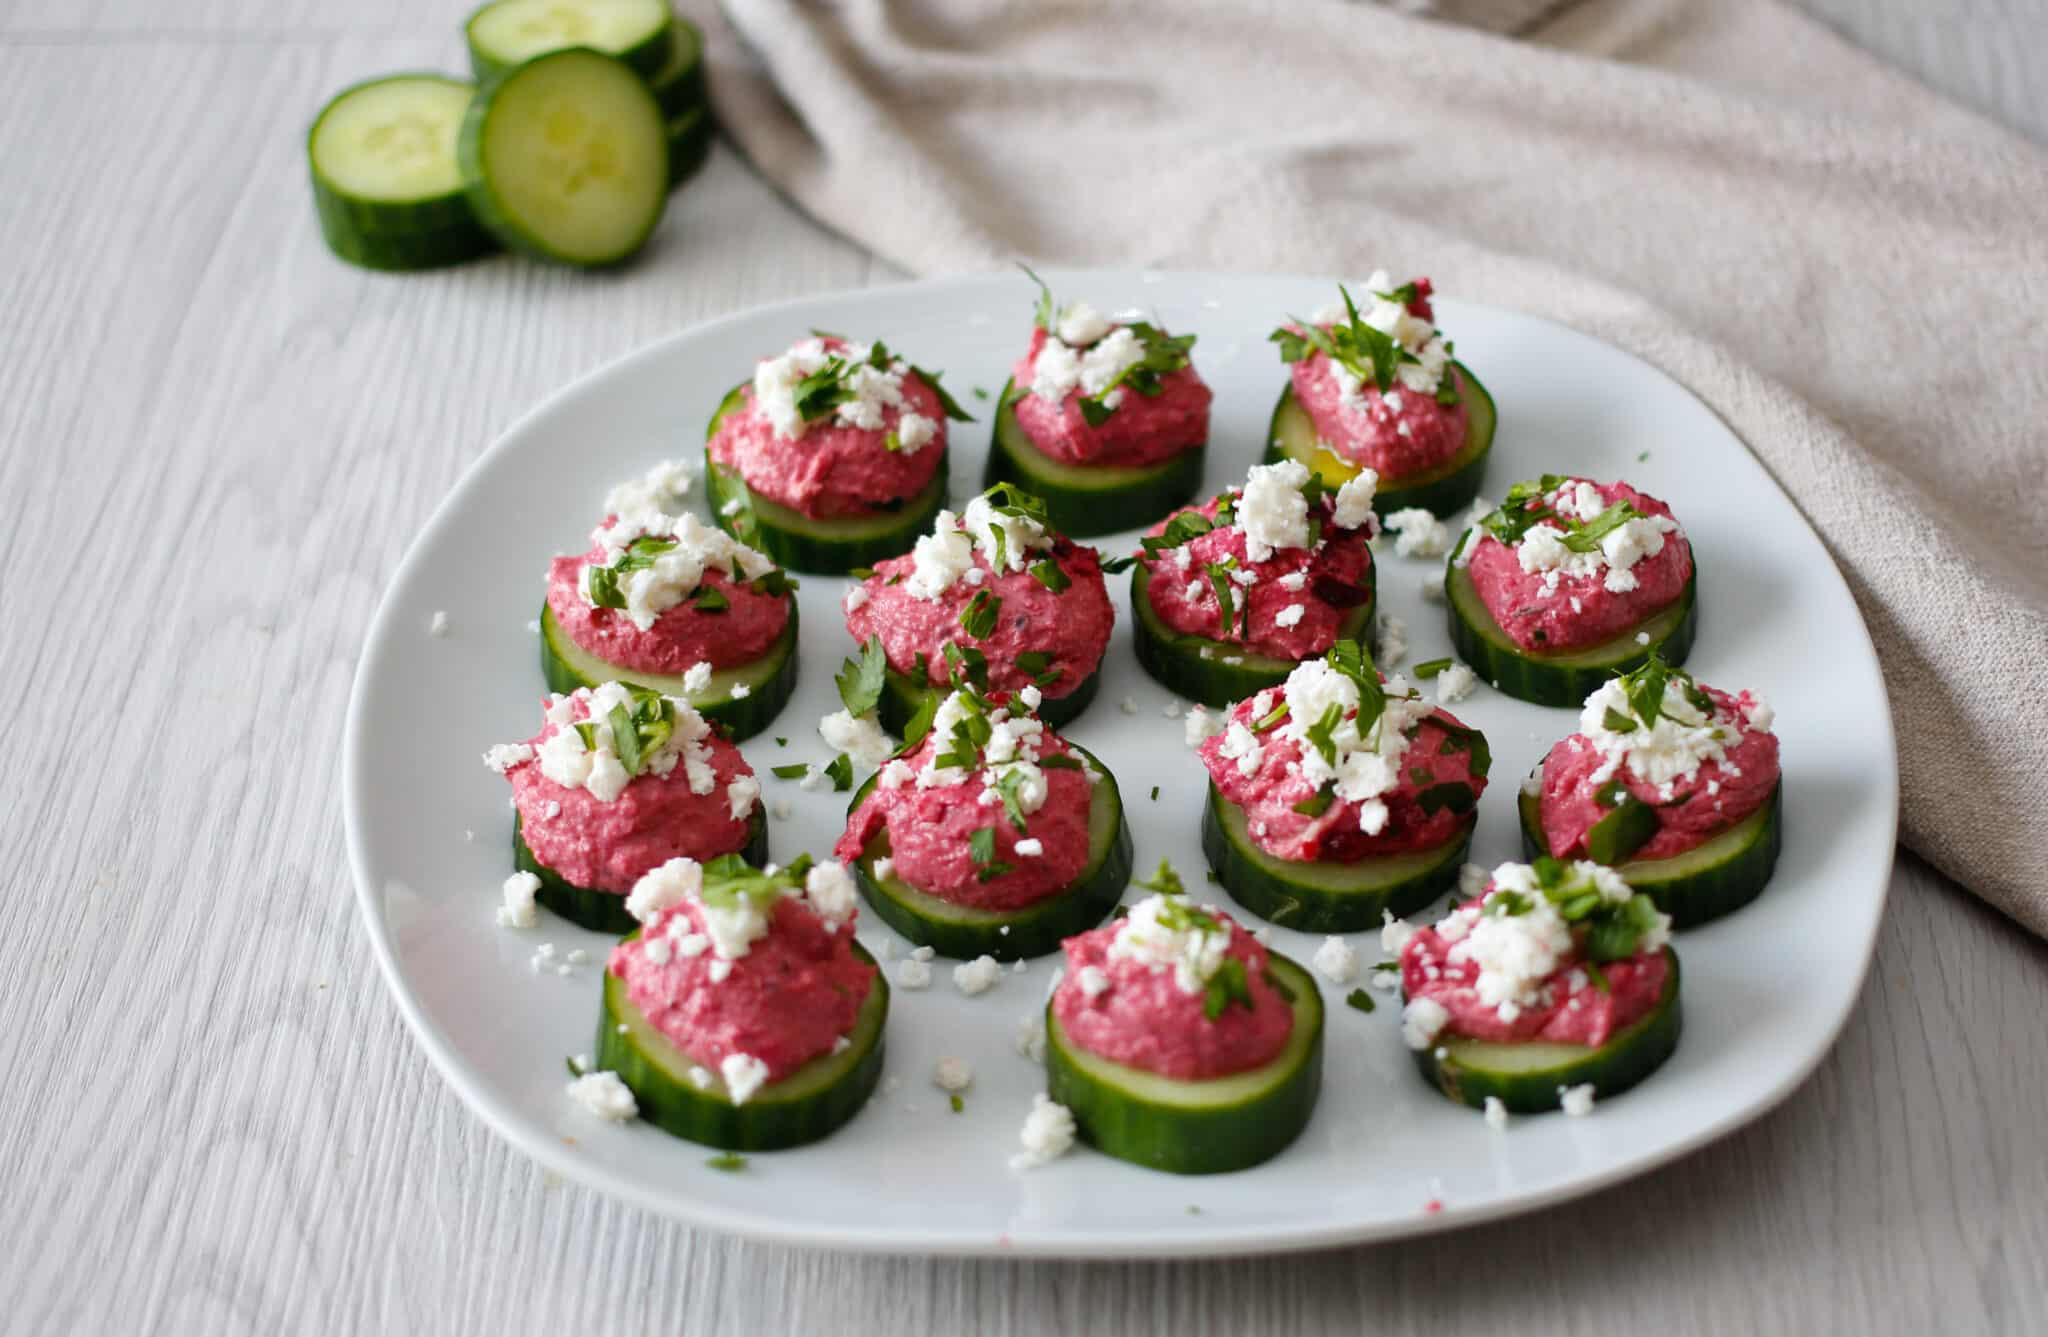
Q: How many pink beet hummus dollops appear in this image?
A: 14